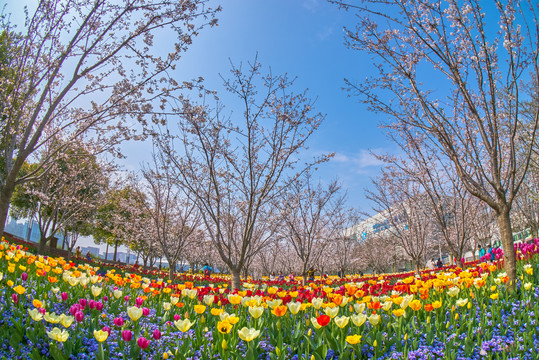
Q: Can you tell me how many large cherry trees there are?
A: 3